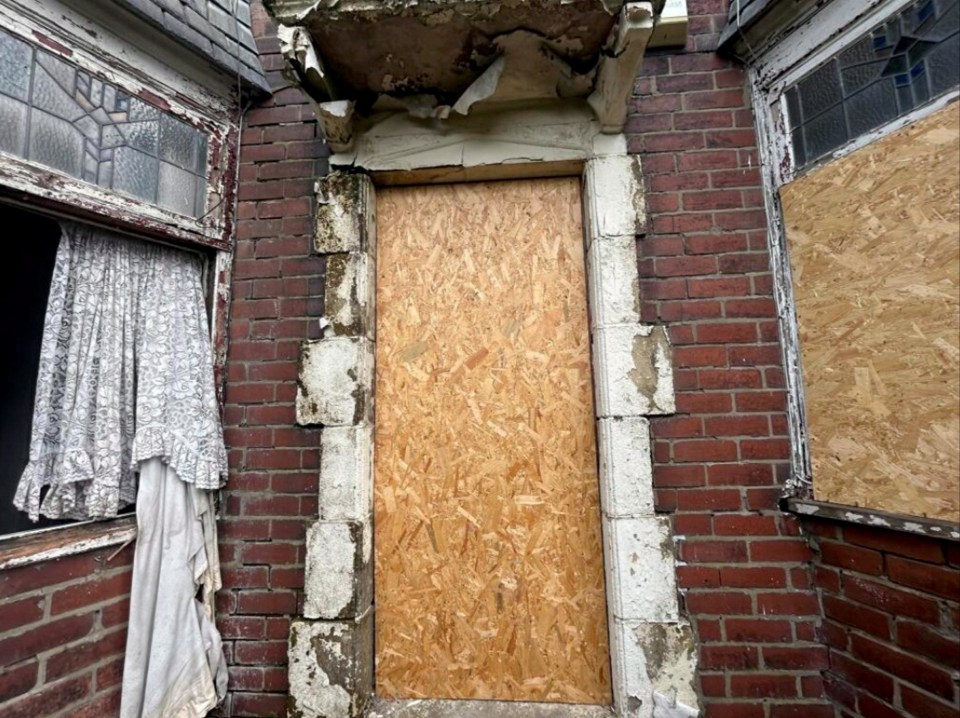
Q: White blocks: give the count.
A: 12